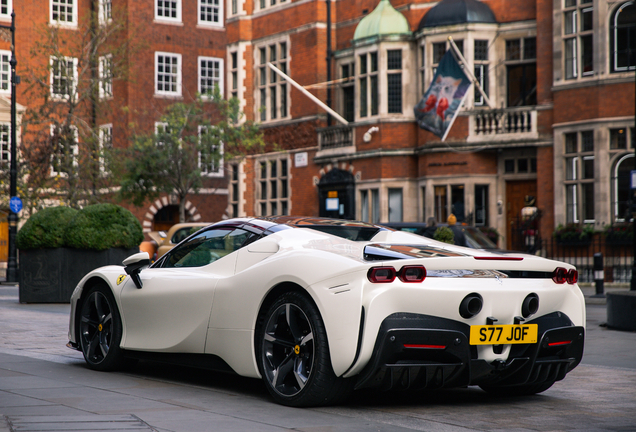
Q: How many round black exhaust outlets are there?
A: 2